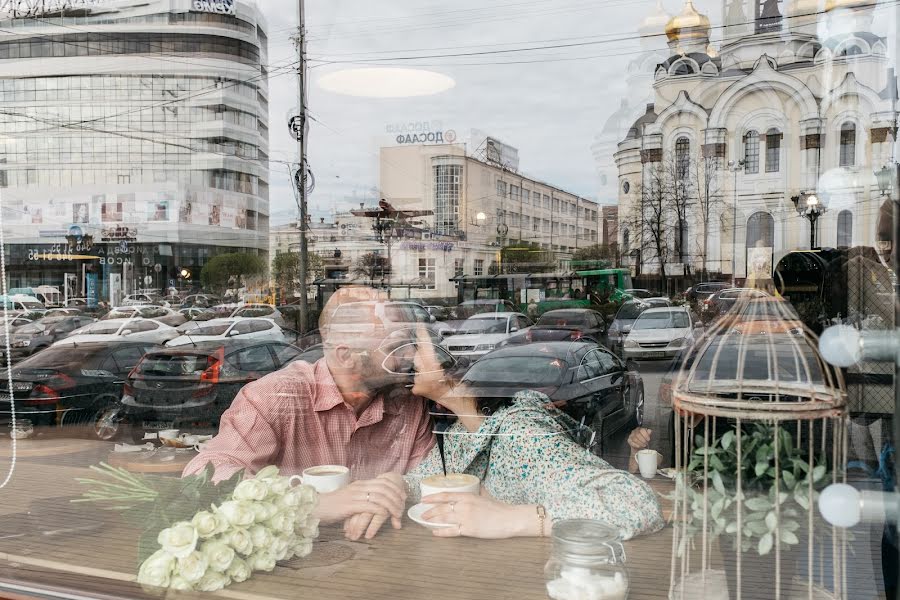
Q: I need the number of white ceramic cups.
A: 3